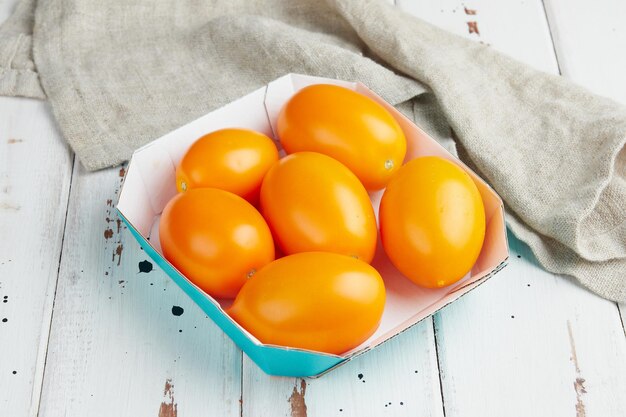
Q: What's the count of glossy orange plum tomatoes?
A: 6